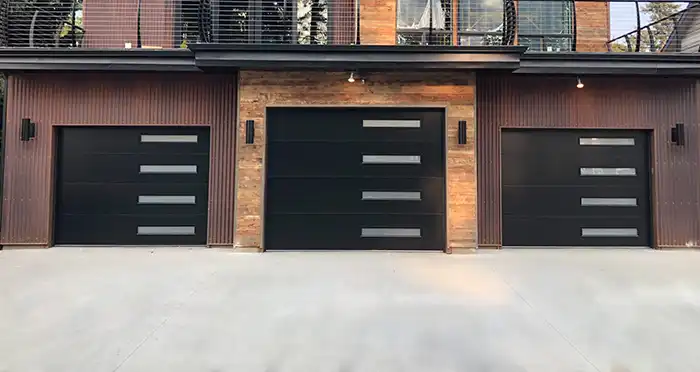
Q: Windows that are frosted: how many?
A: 12